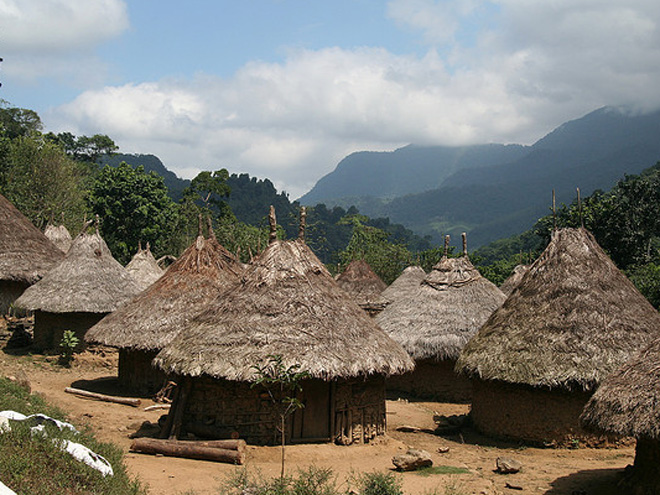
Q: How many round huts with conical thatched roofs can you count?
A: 12